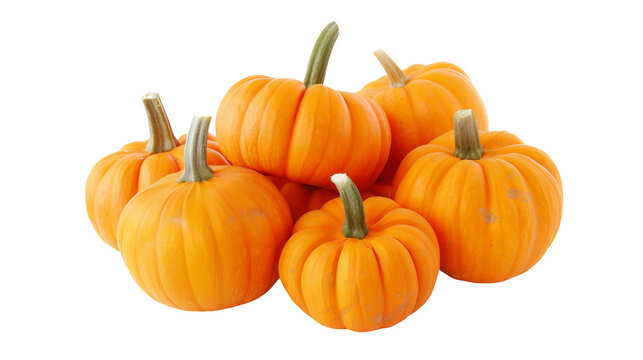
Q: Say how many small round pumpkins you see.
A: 6